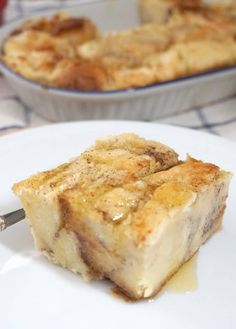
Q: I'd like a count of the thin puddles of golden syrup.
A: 1